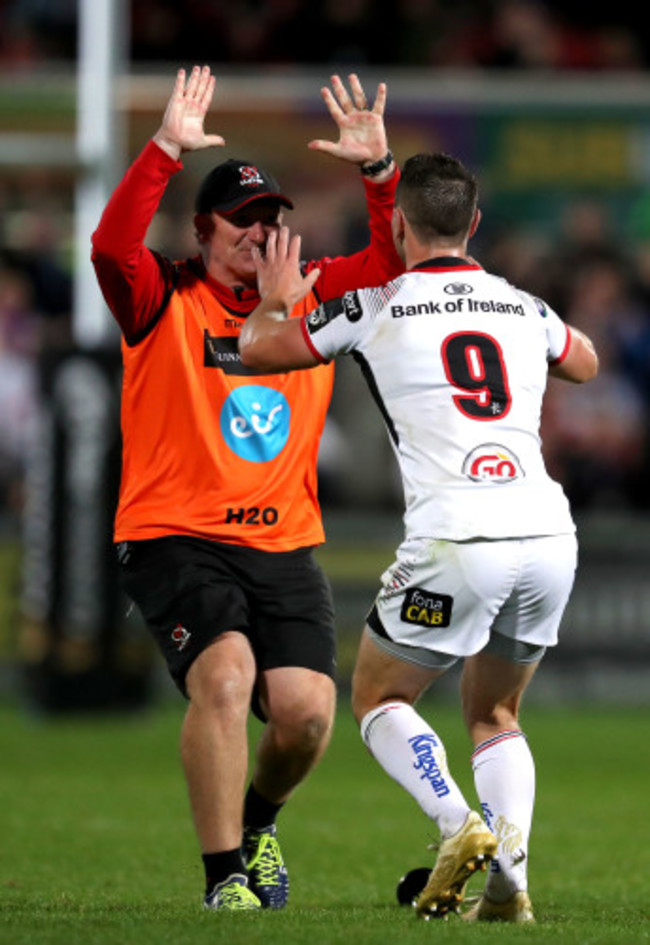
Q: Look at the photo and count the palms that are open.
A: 3